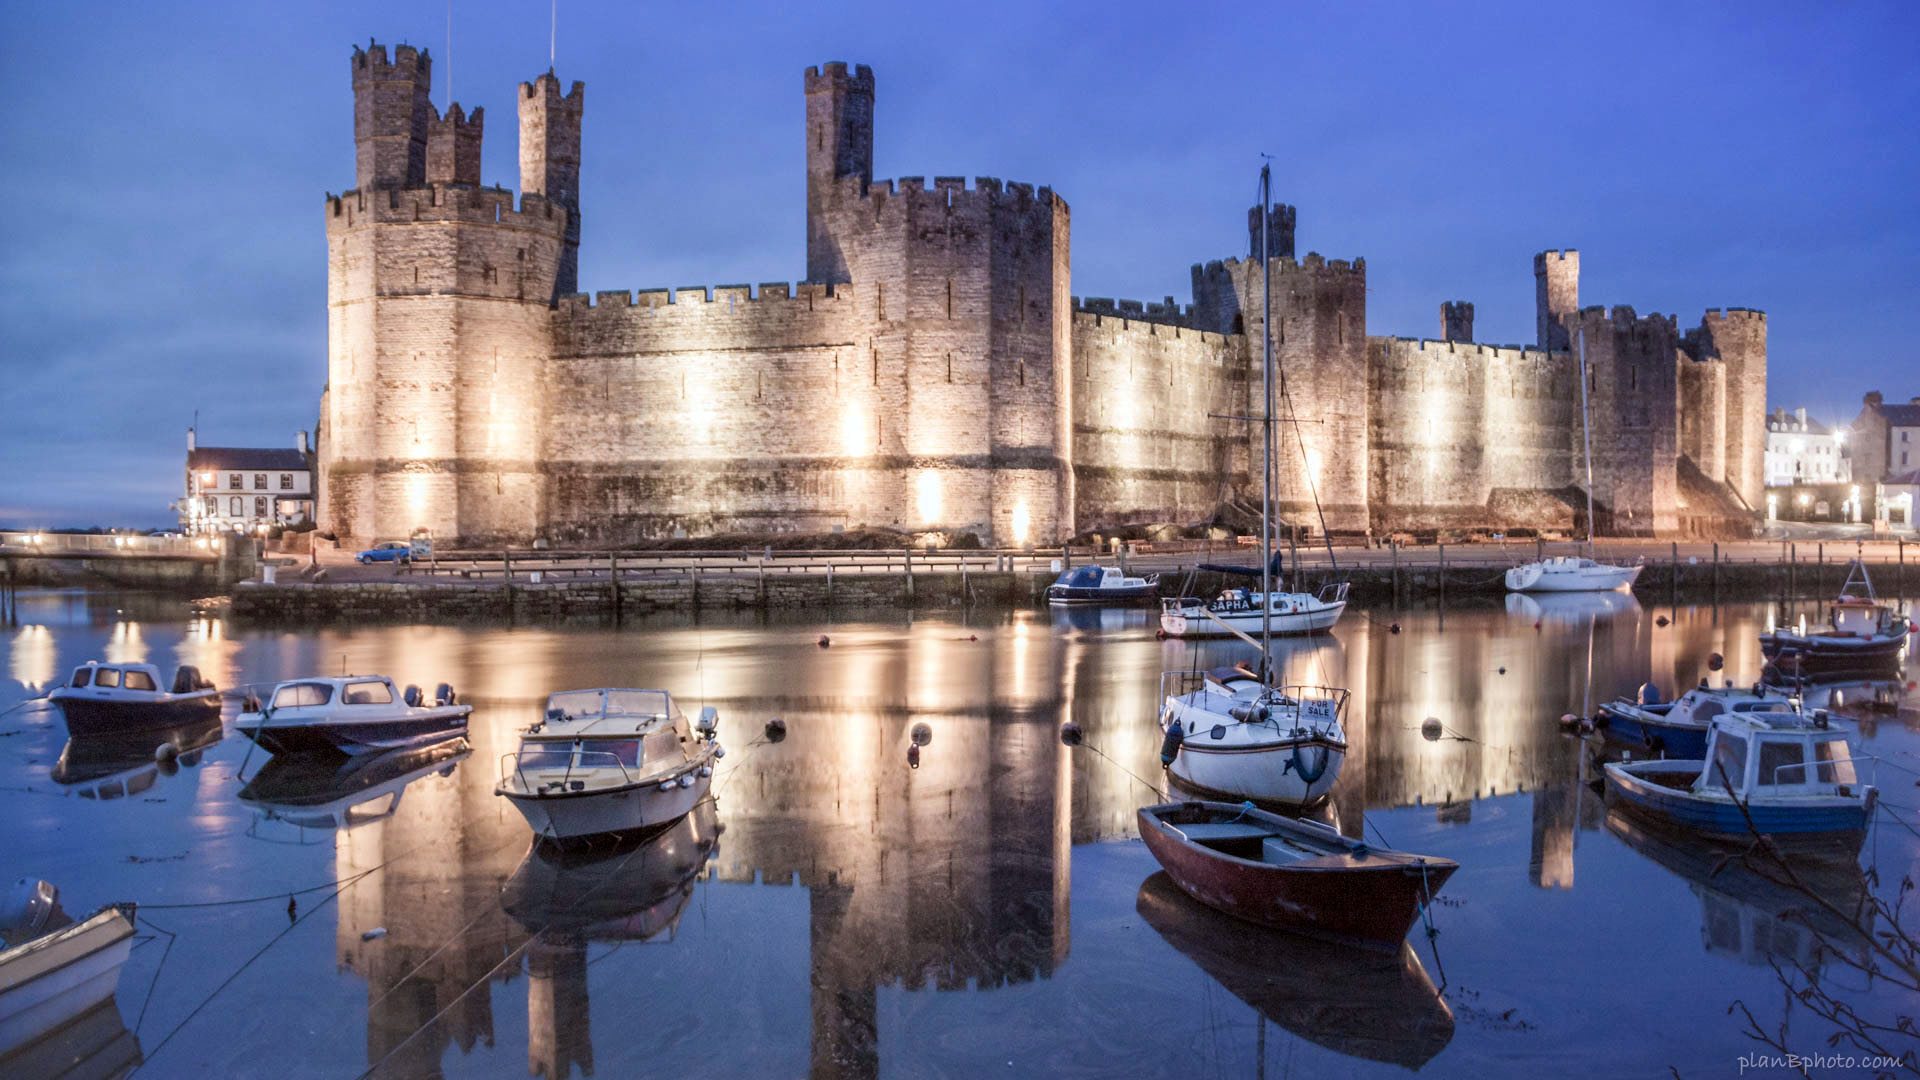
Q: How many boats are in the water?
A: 12